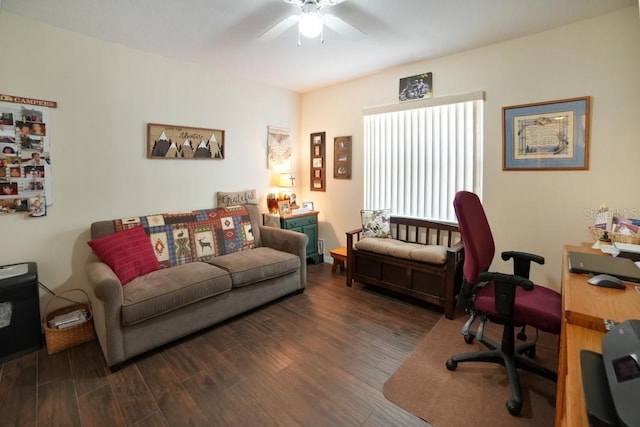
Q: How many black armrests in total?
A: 2